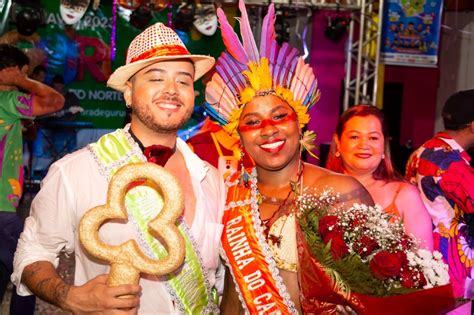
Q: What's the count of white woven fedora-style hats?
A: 1